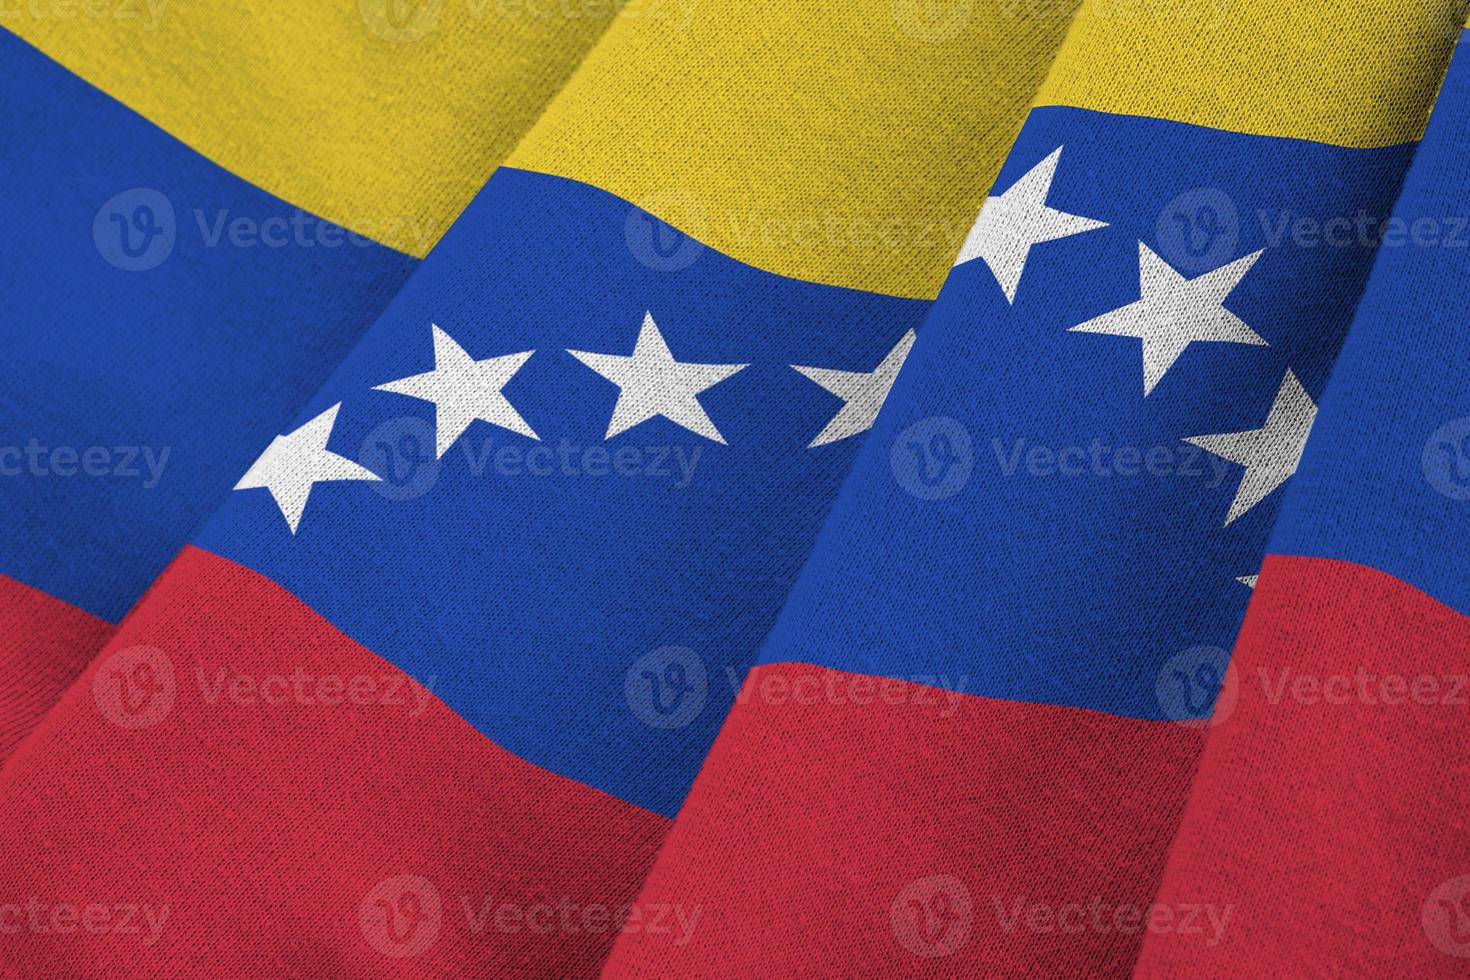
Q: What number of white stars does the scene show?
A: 8